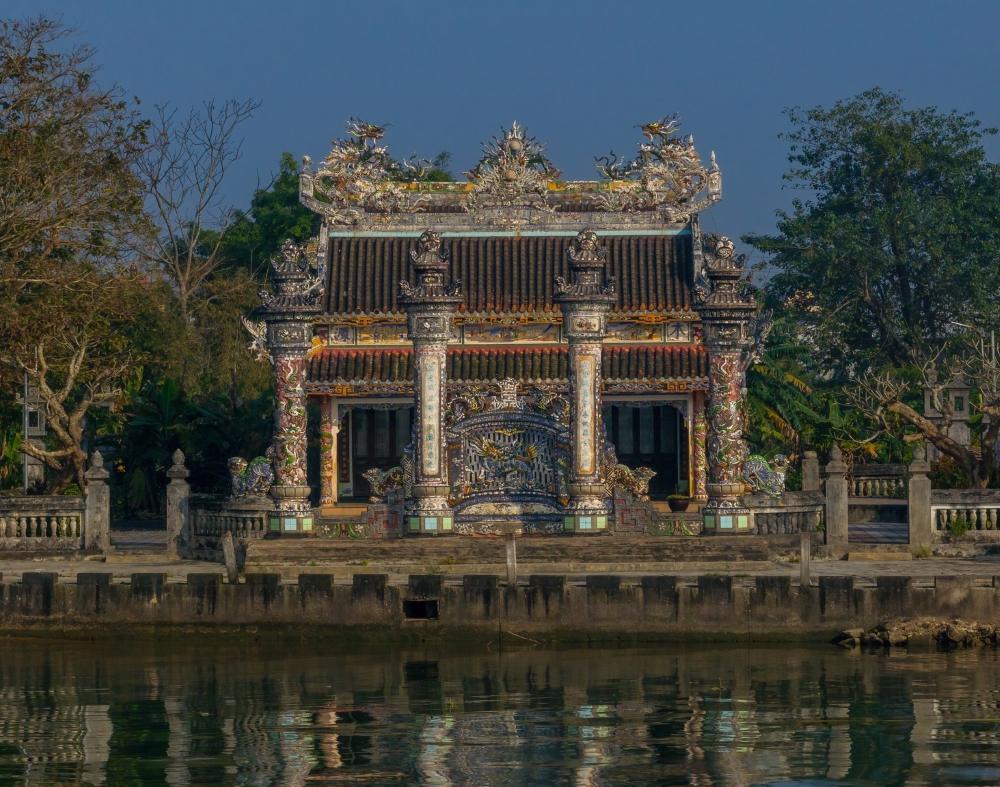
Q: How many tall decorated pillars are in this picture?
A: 4